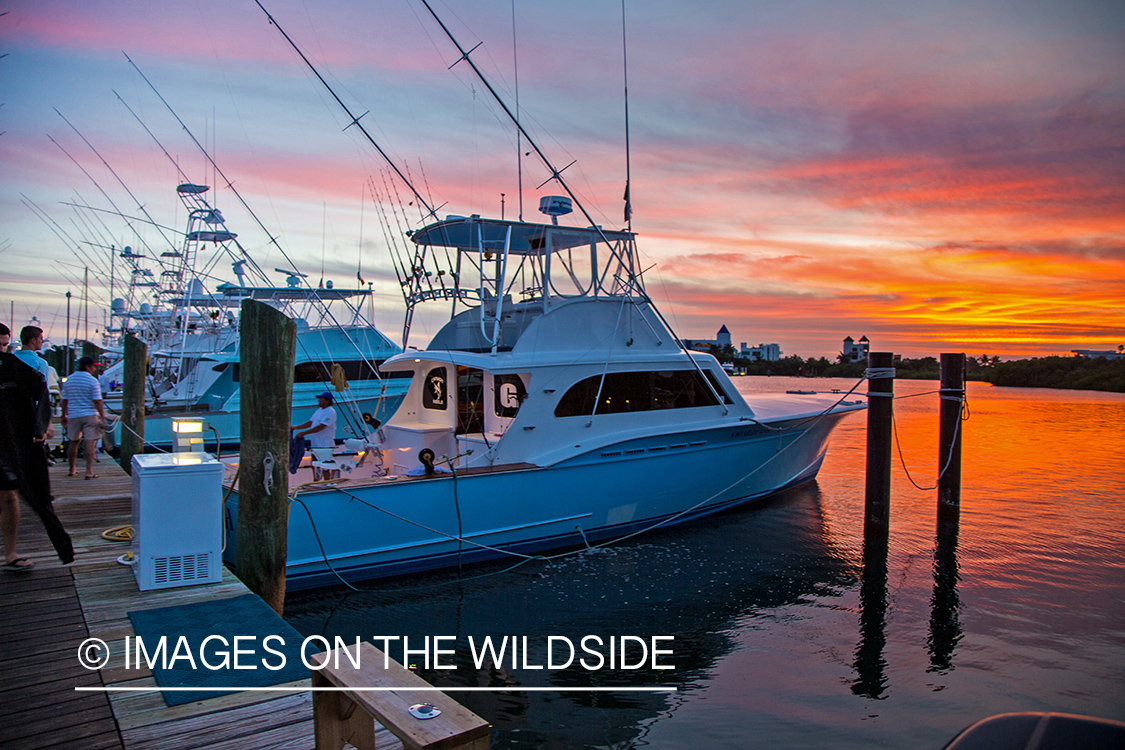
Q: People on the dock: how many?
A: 3